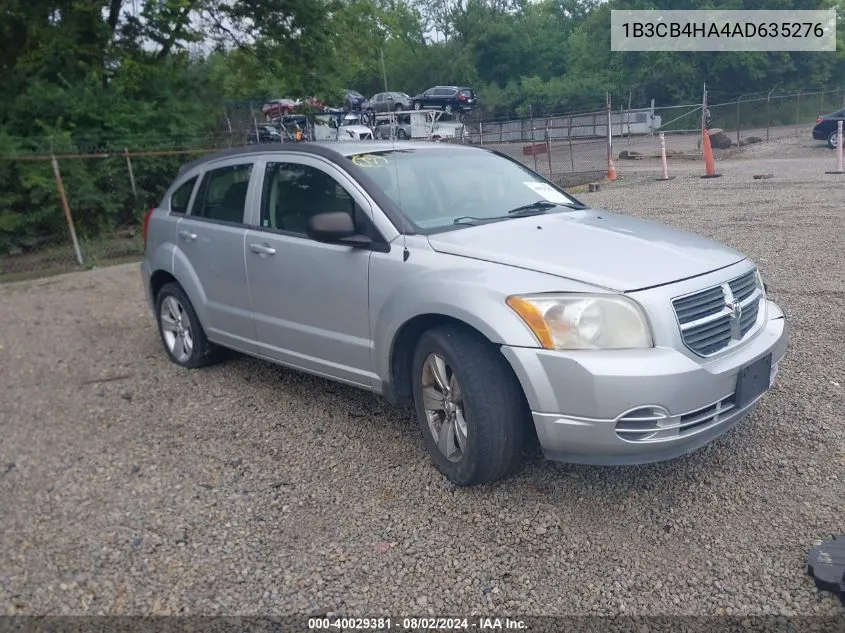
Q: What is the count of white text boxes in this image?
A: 1